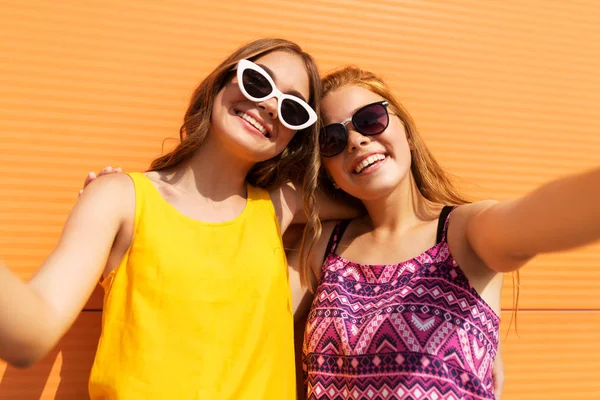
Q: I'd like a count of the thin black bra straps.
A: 2